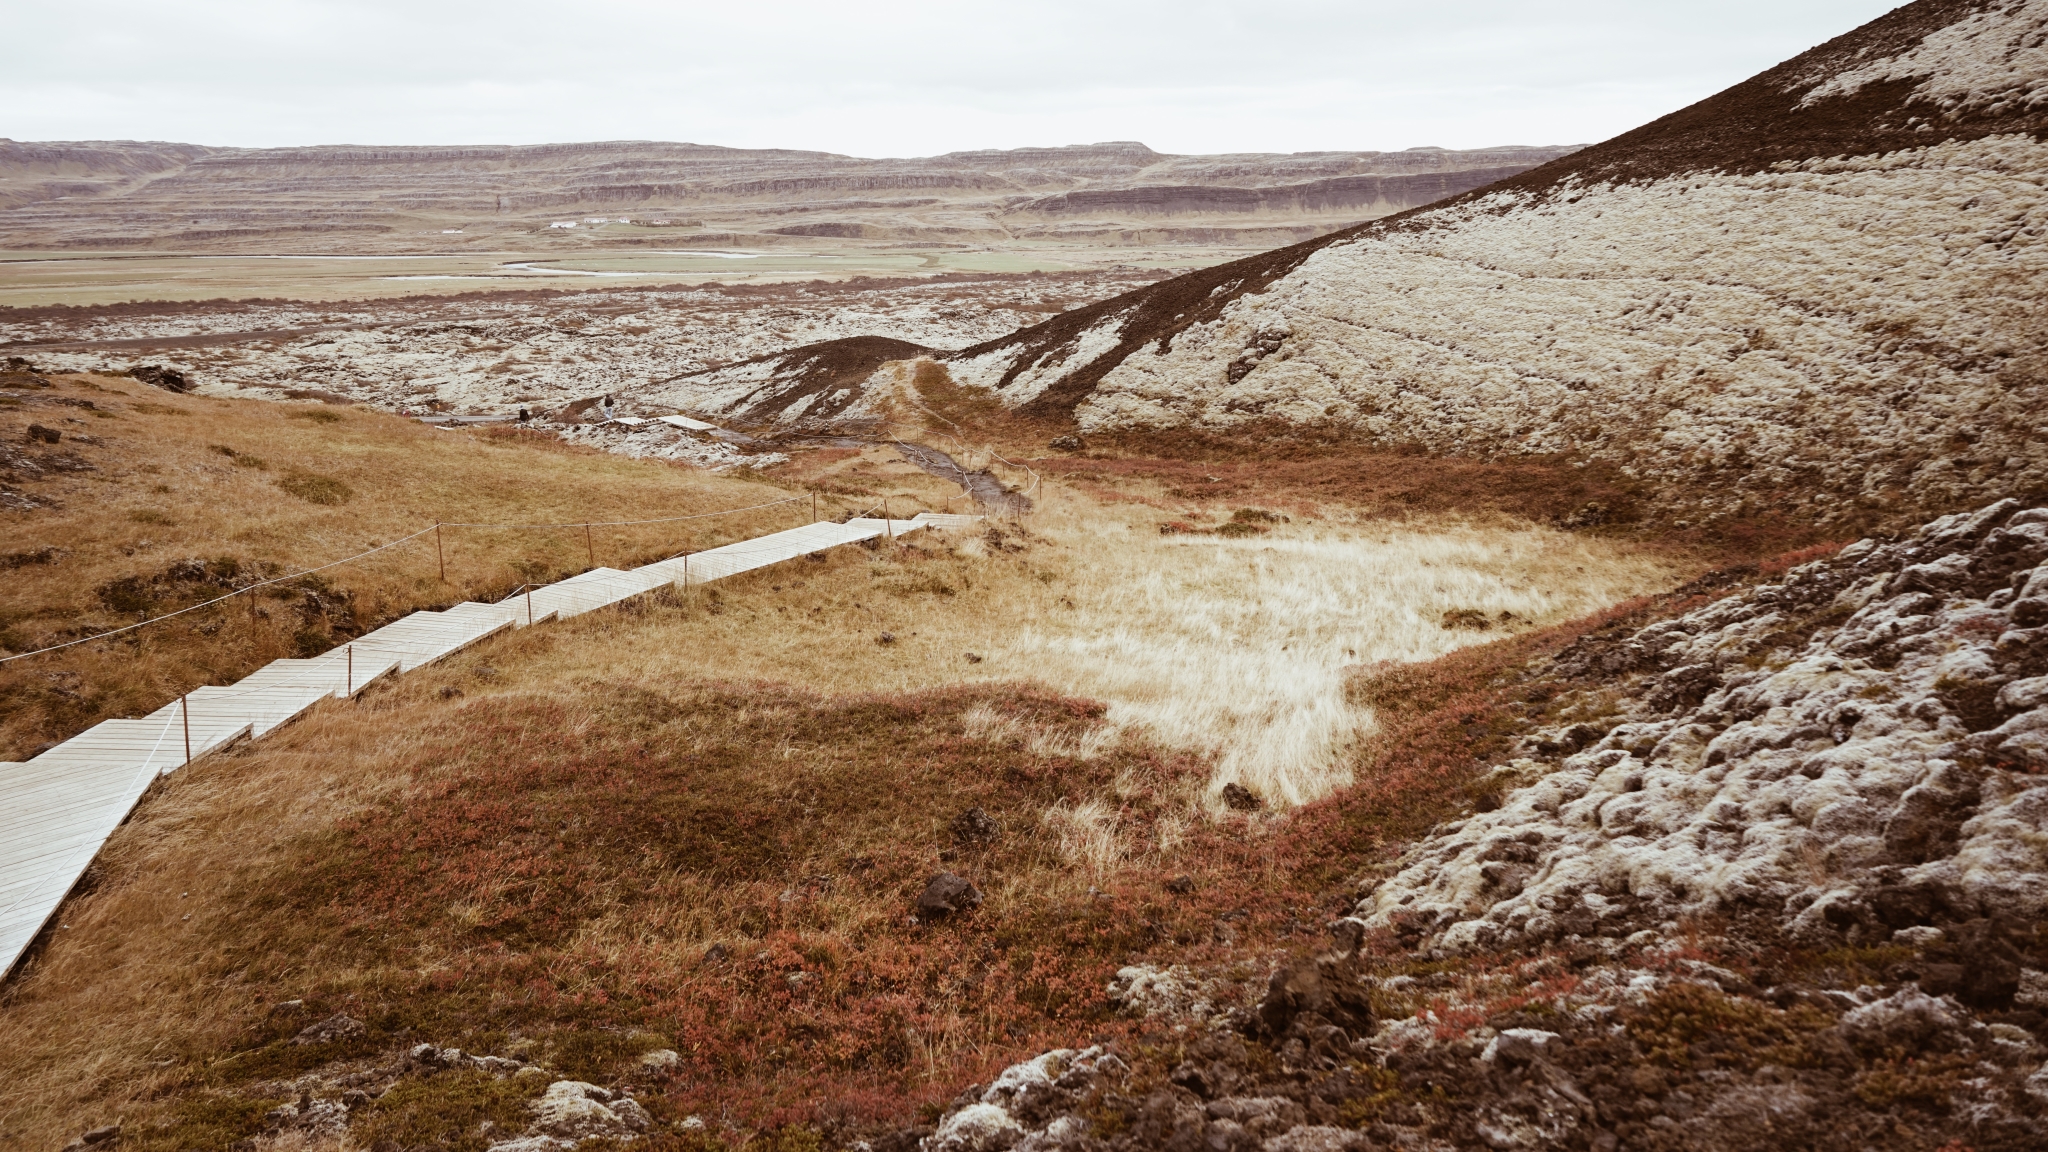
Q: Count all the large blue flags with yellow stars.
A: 0